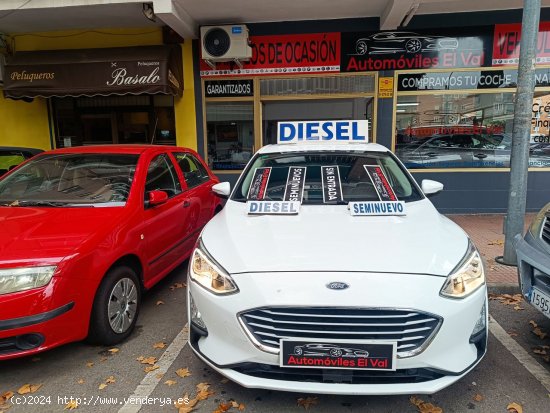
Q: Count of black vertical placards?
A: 4